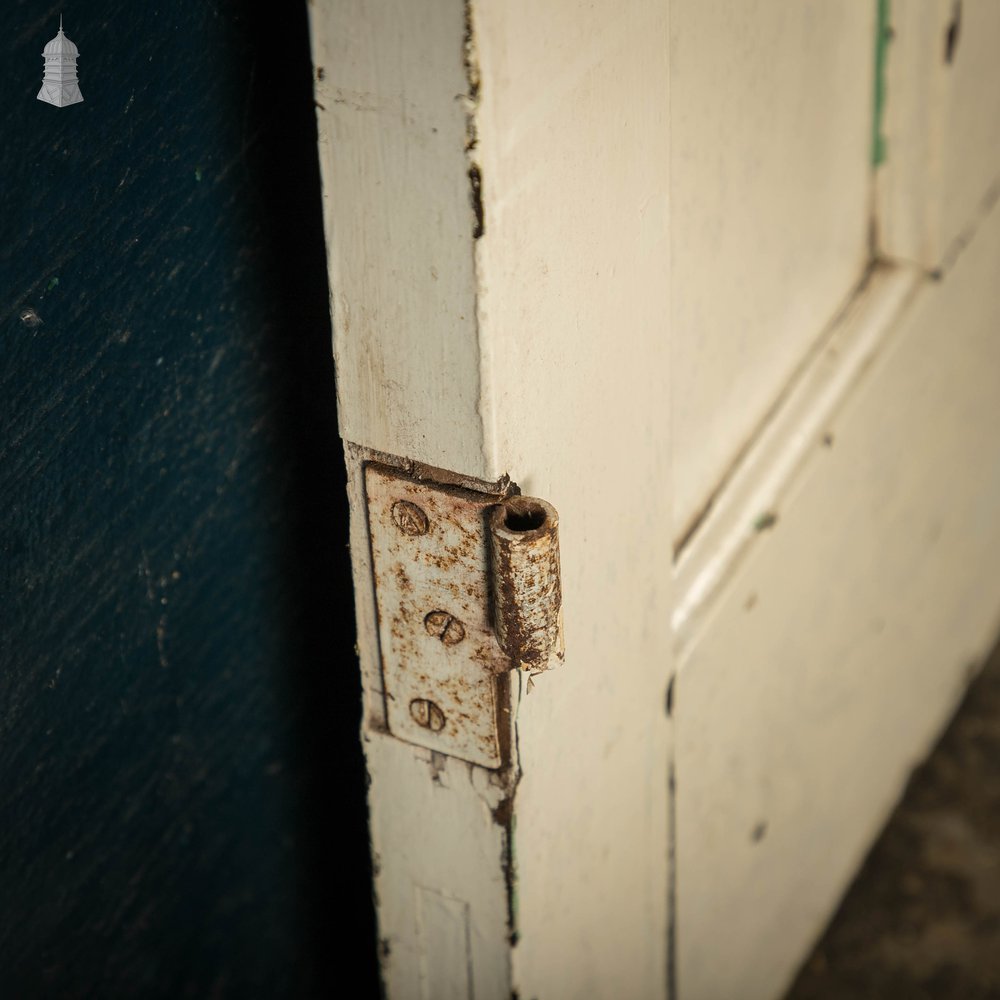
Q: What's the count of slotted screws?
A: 3